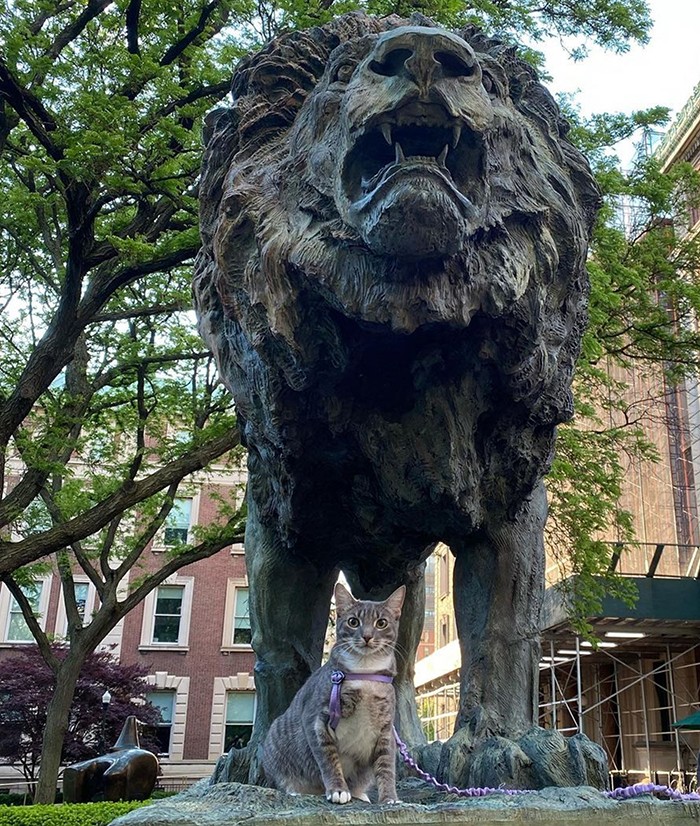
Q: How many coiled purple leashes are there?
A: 1